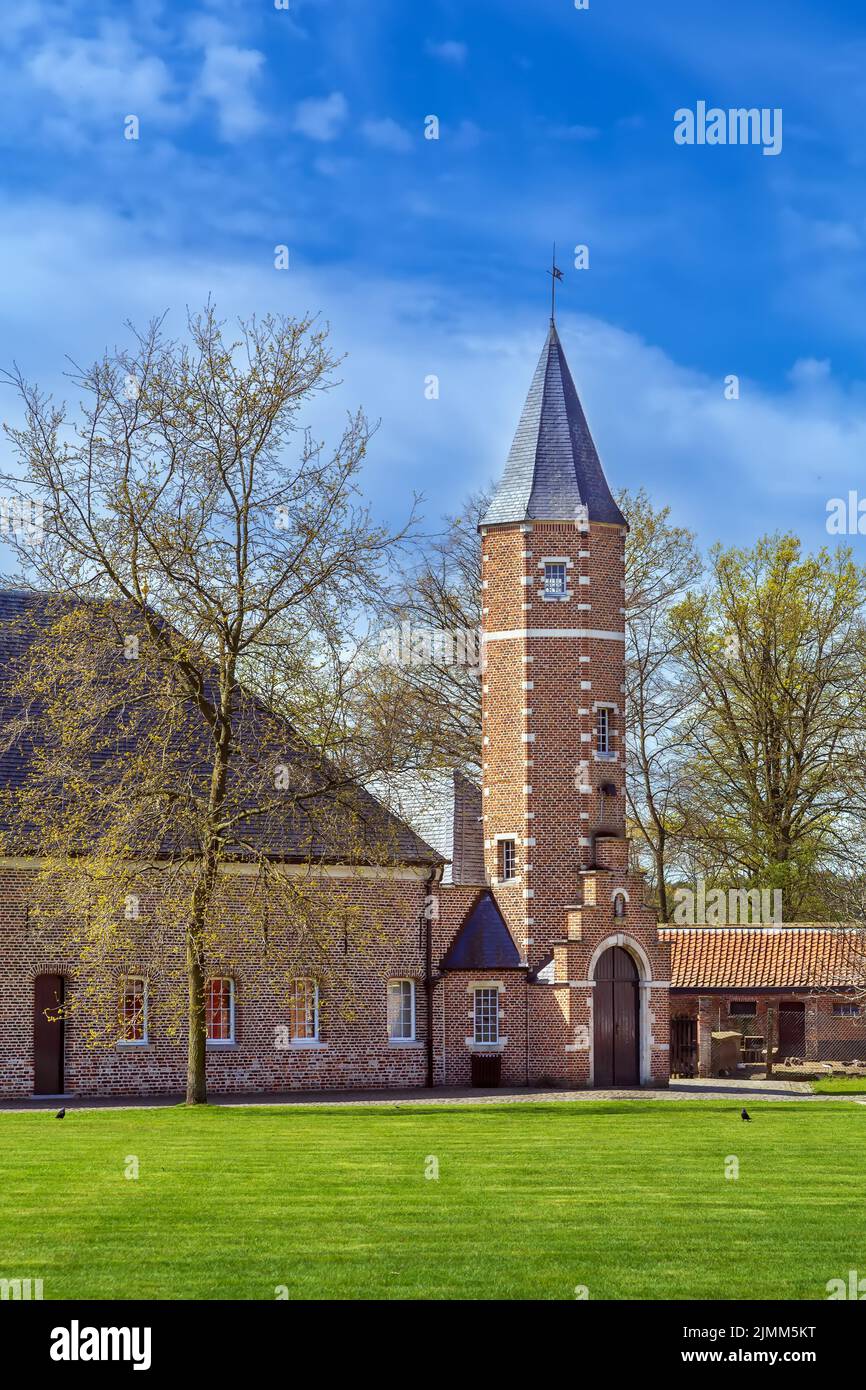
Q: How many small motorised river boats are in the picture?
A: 0